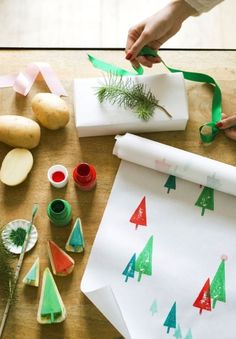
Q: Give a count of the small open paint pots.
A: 3